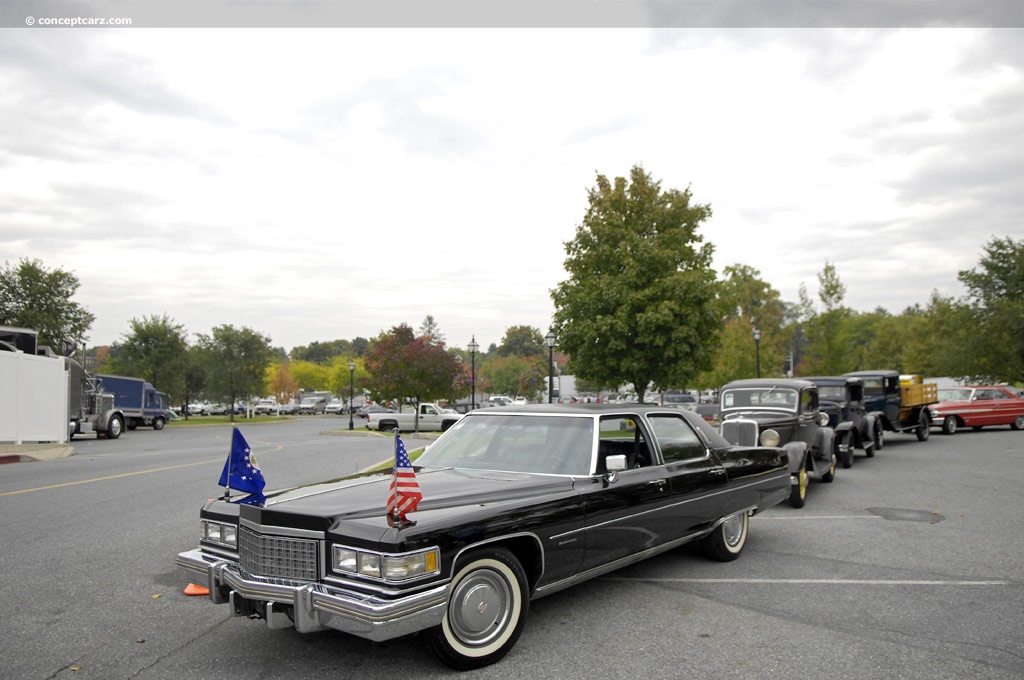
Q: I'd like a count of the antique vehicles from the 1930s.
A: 3